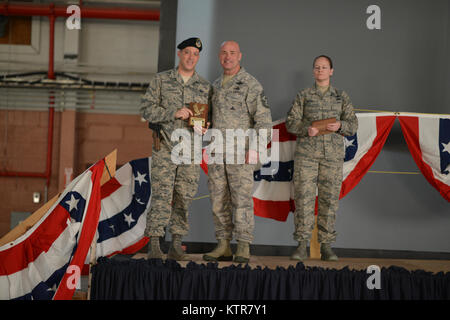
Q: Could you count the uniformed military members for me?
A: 3